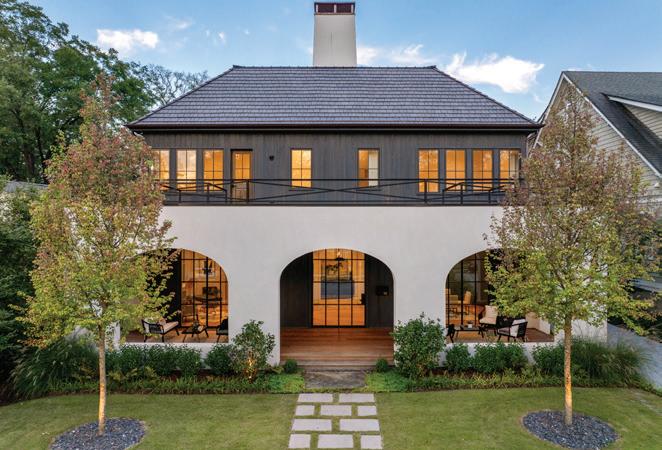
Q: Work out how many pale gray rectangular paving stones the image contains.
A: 10